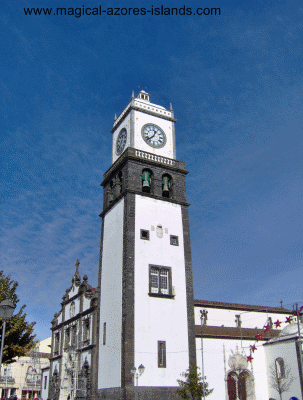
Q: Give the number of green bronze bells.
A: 2